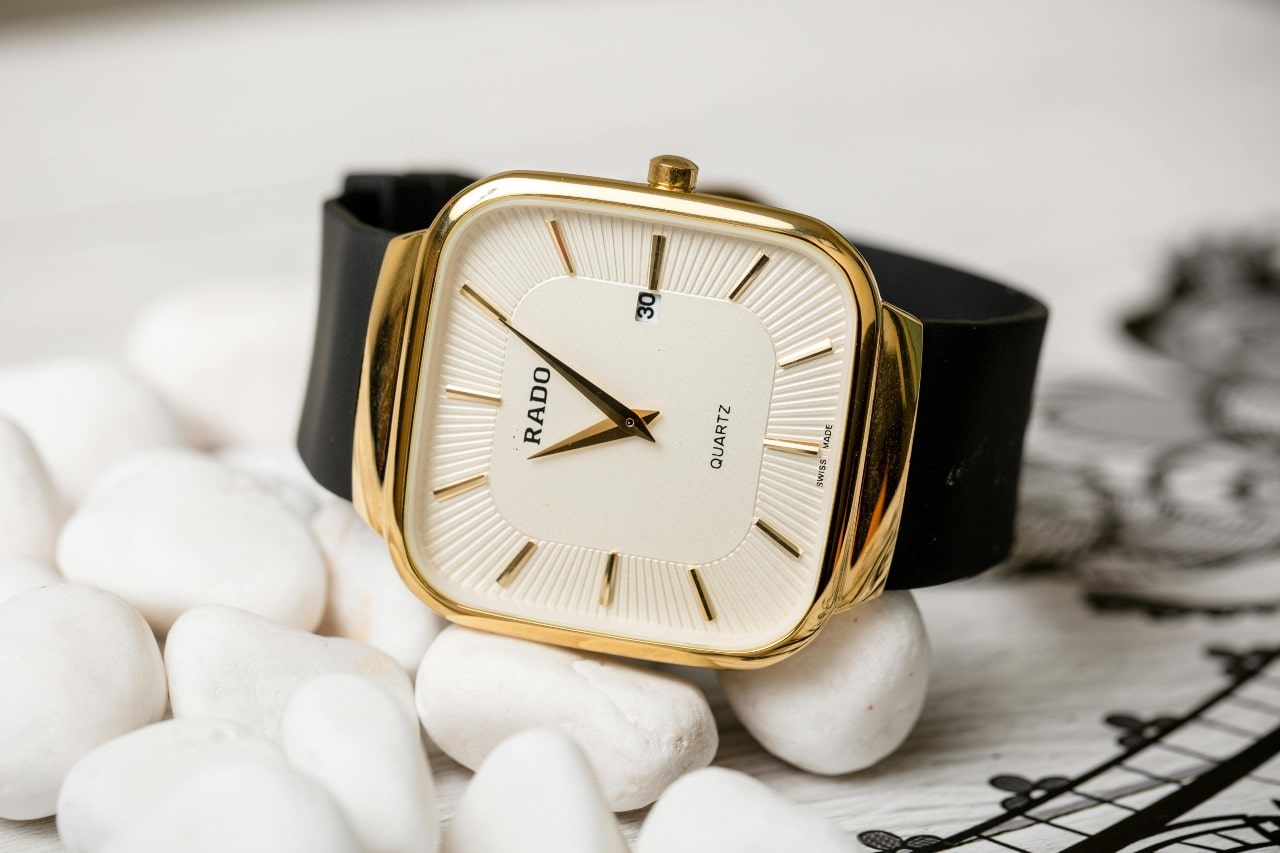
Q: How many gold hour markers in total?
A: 12